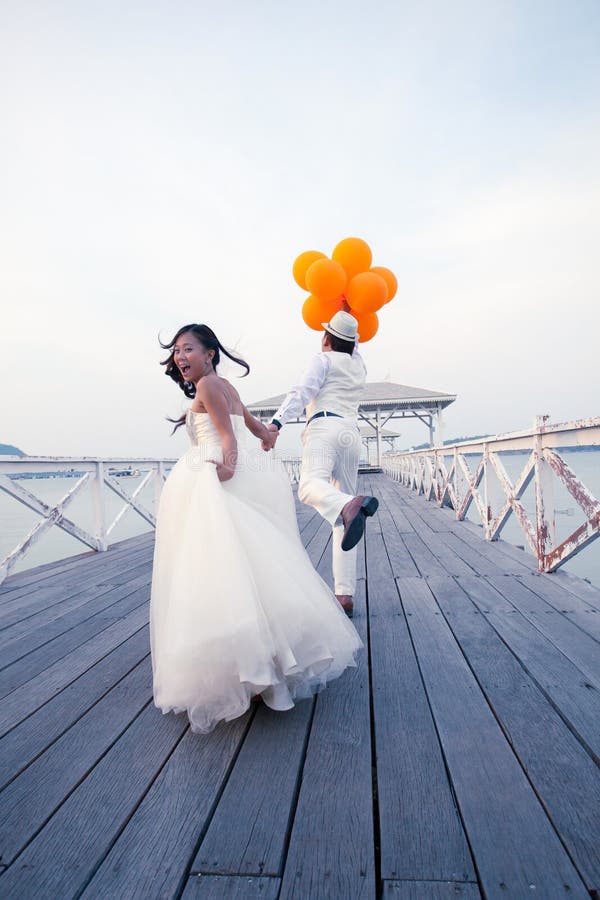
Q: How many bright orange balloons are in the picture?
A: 7